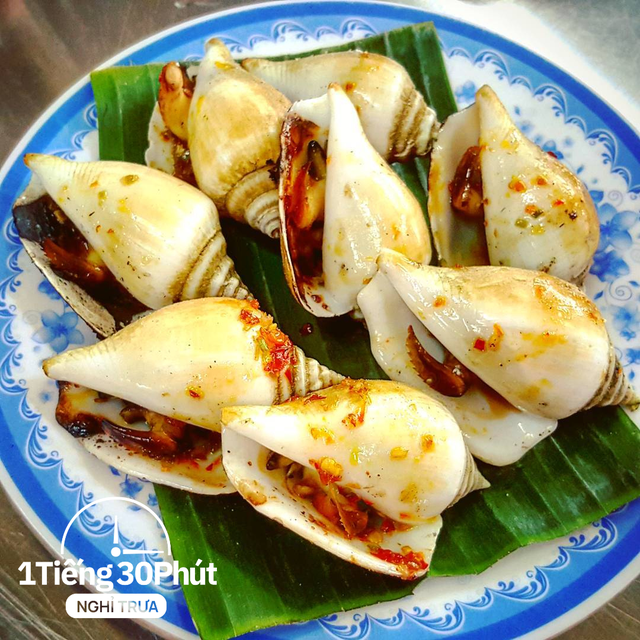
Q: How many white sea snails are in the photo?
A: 8